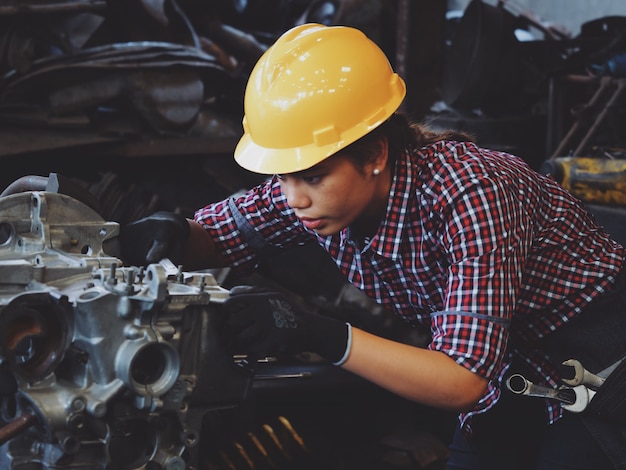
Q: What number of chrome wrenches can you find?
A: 3